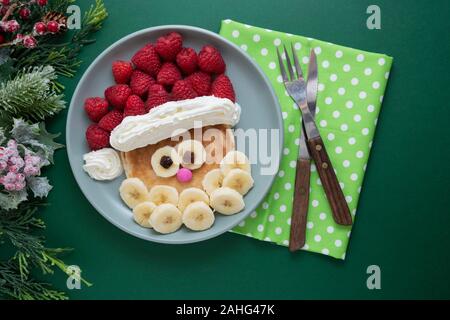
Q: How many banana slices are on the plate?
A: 12